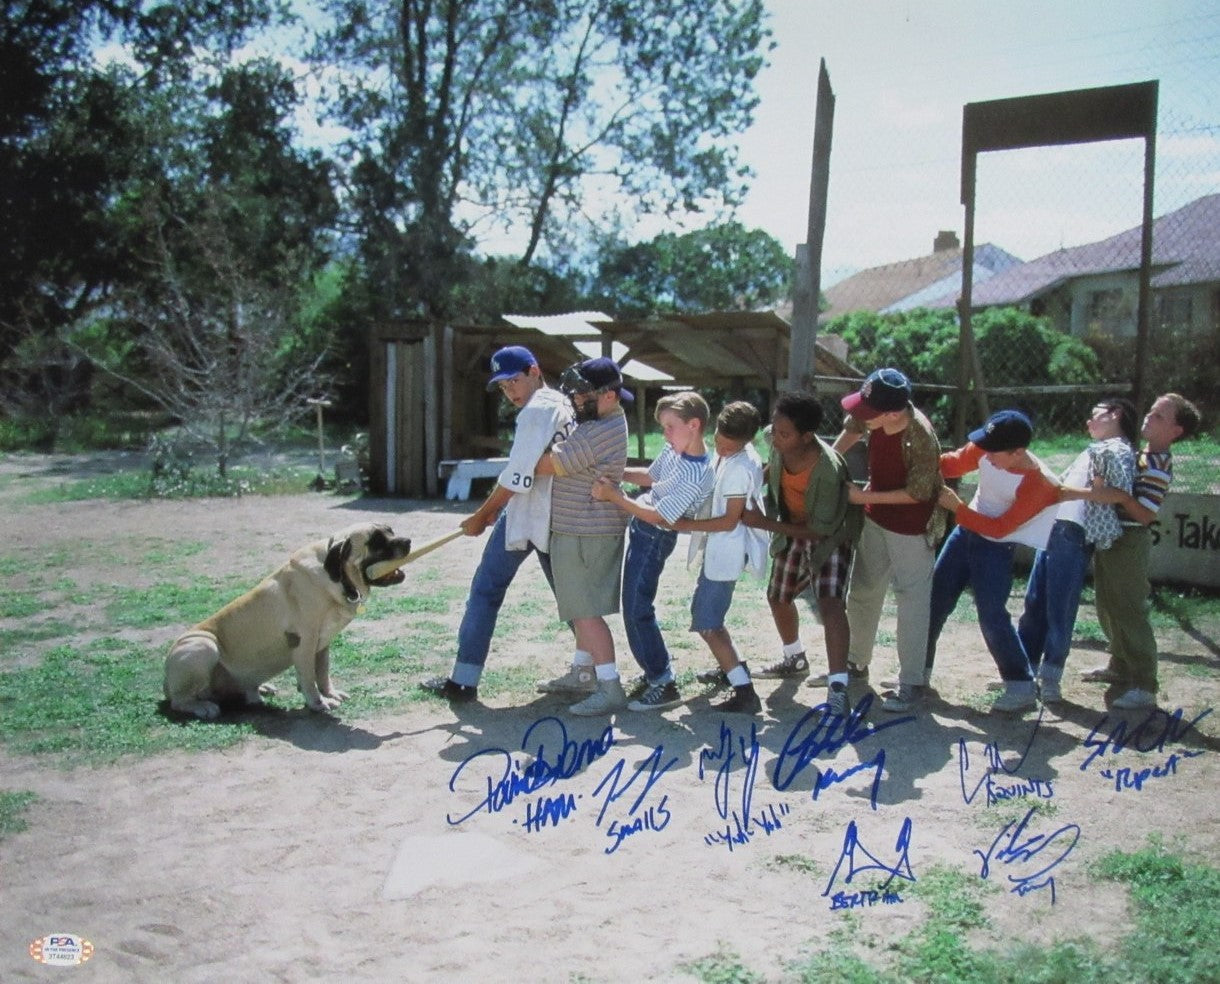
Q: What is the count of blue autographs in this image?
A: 8